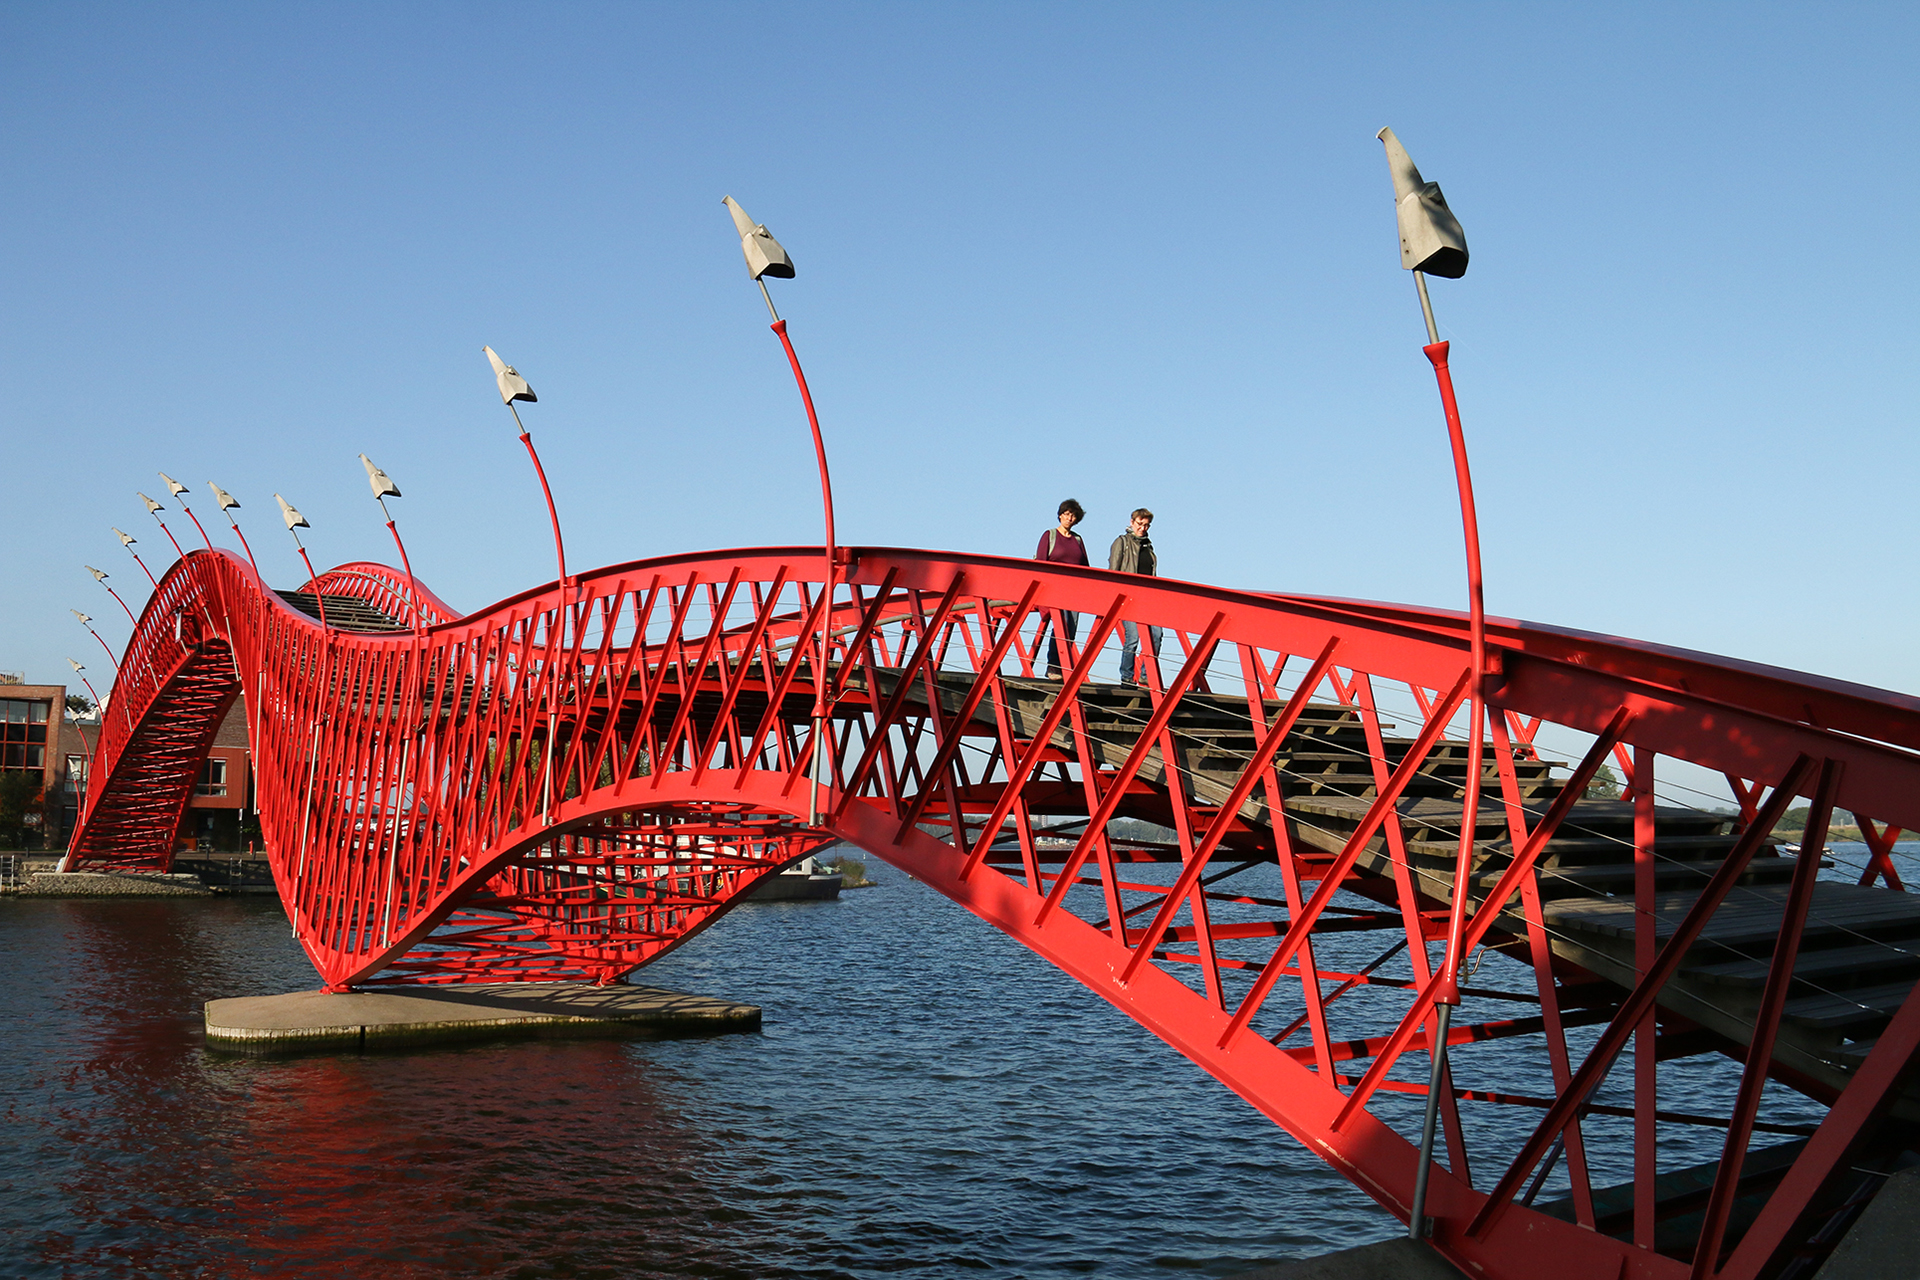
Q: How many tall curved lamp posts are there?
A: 14